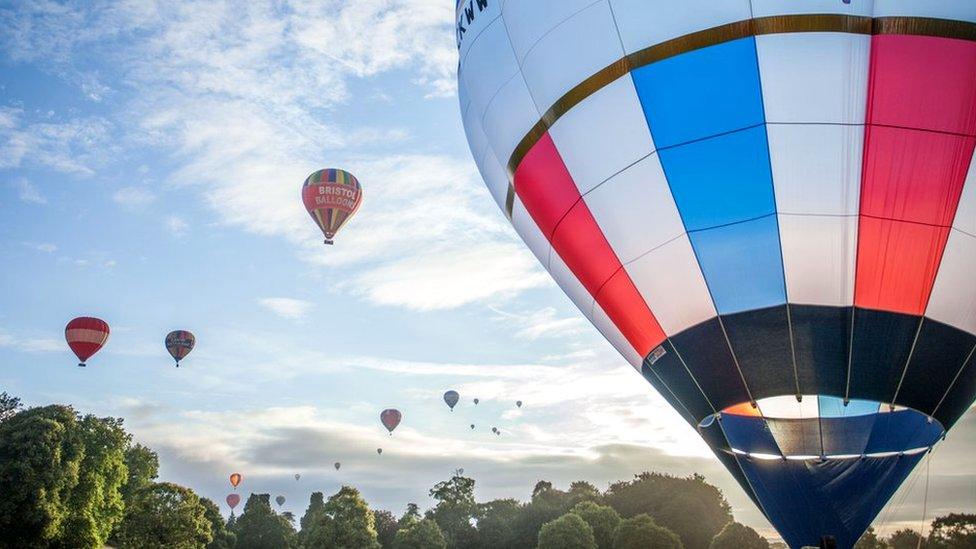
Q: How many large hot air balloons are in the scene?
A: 1